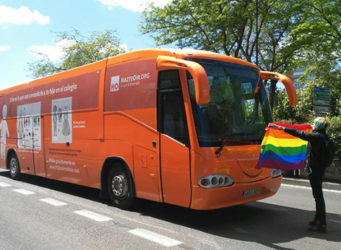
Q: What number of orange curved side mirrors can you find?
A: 2